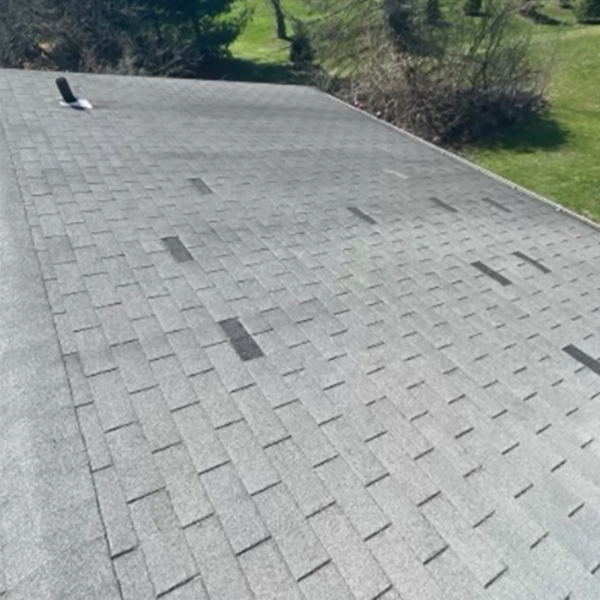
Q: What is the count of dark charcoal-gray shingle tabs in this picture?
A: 9